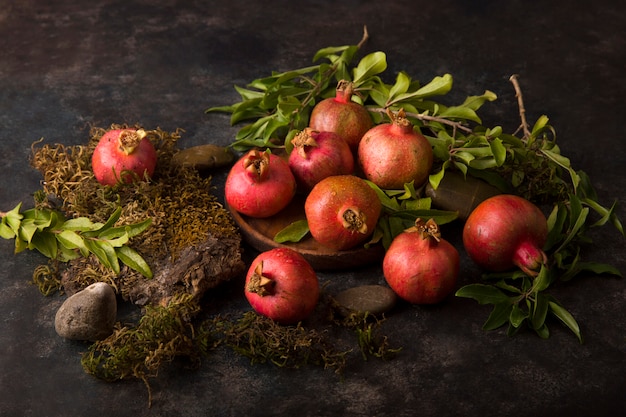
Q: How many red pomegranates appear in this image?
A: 9